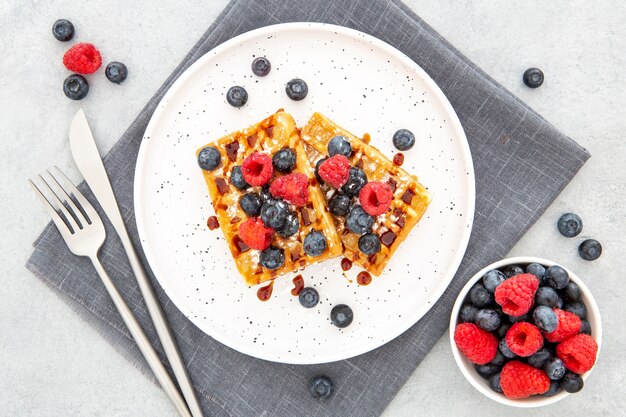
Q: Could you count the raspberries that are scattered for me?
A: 1